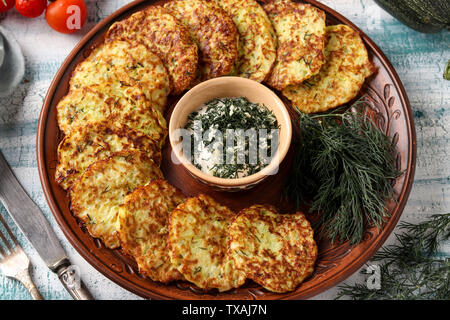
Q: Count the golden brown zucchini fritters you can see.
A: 12